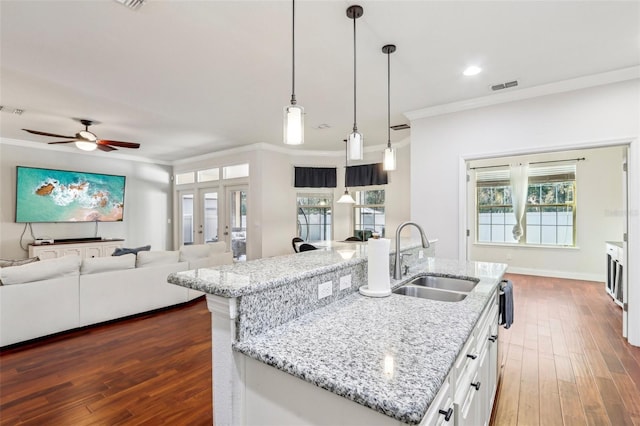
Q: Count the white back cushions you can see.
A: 5